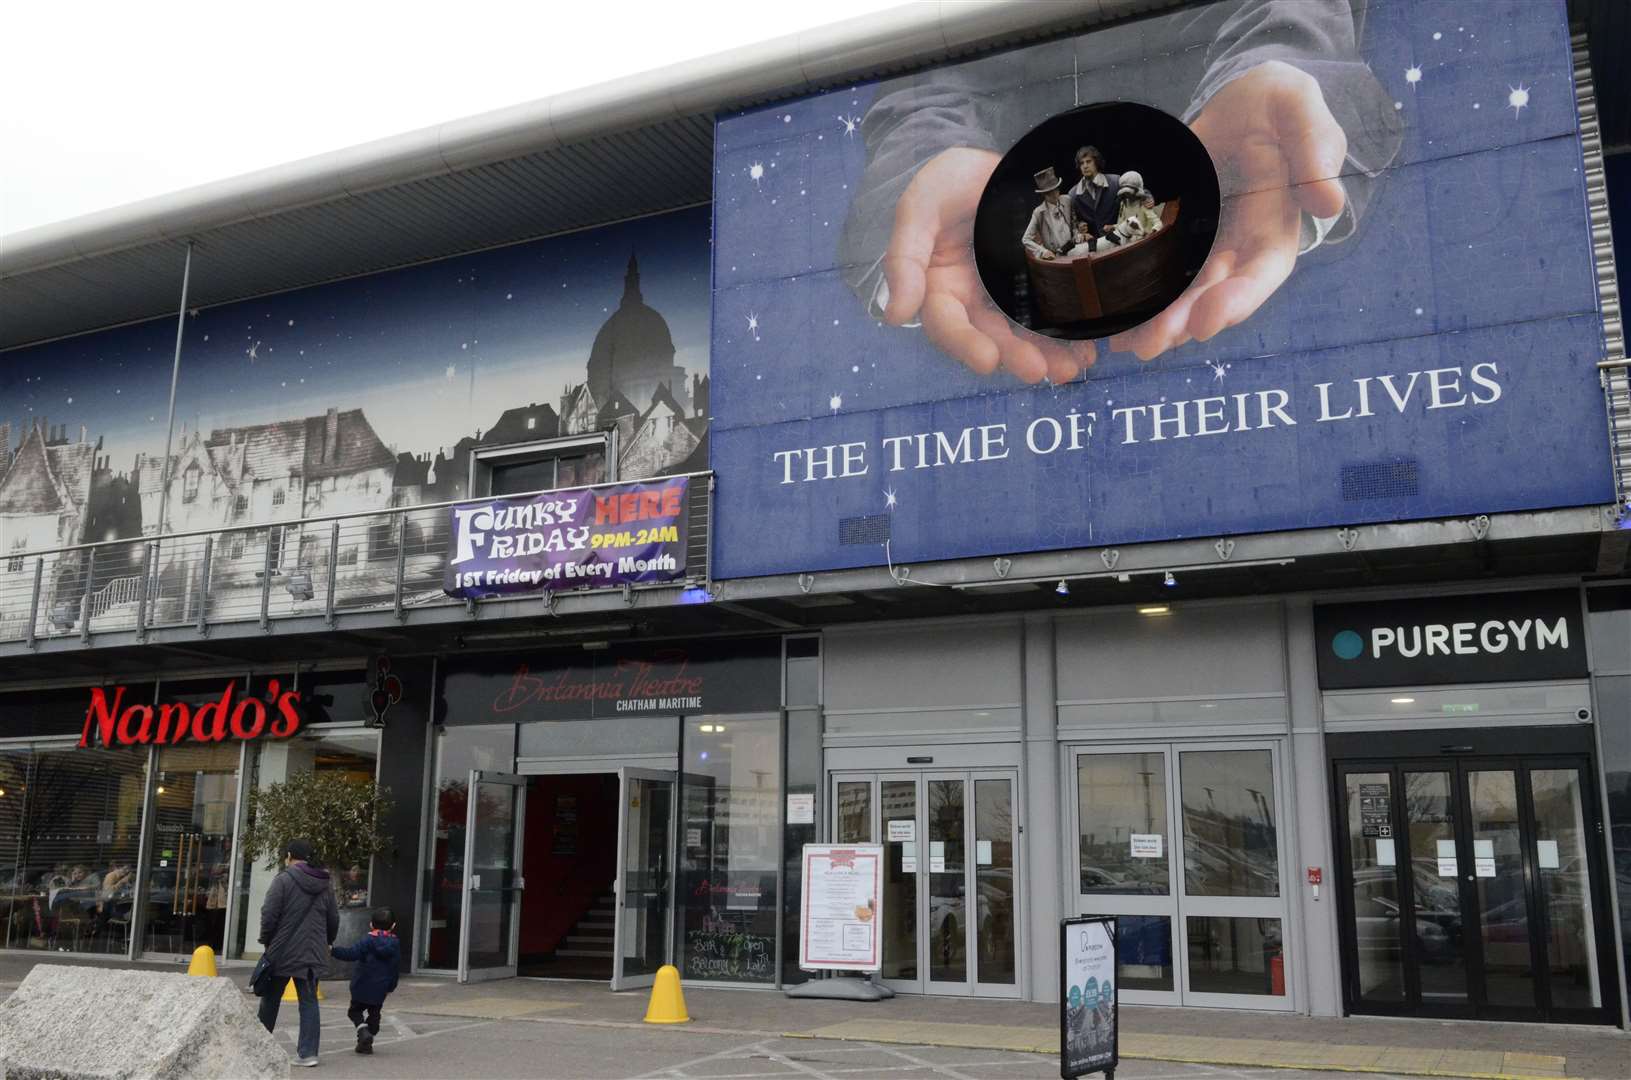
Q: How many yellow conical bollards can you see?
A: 3